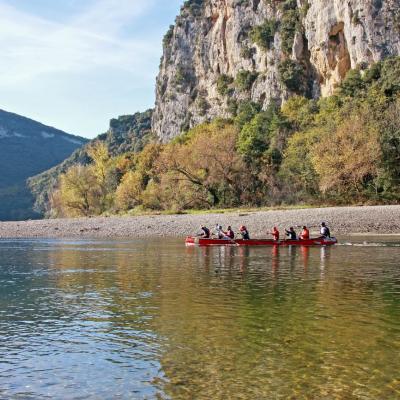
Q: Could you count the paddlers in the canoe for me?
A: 8